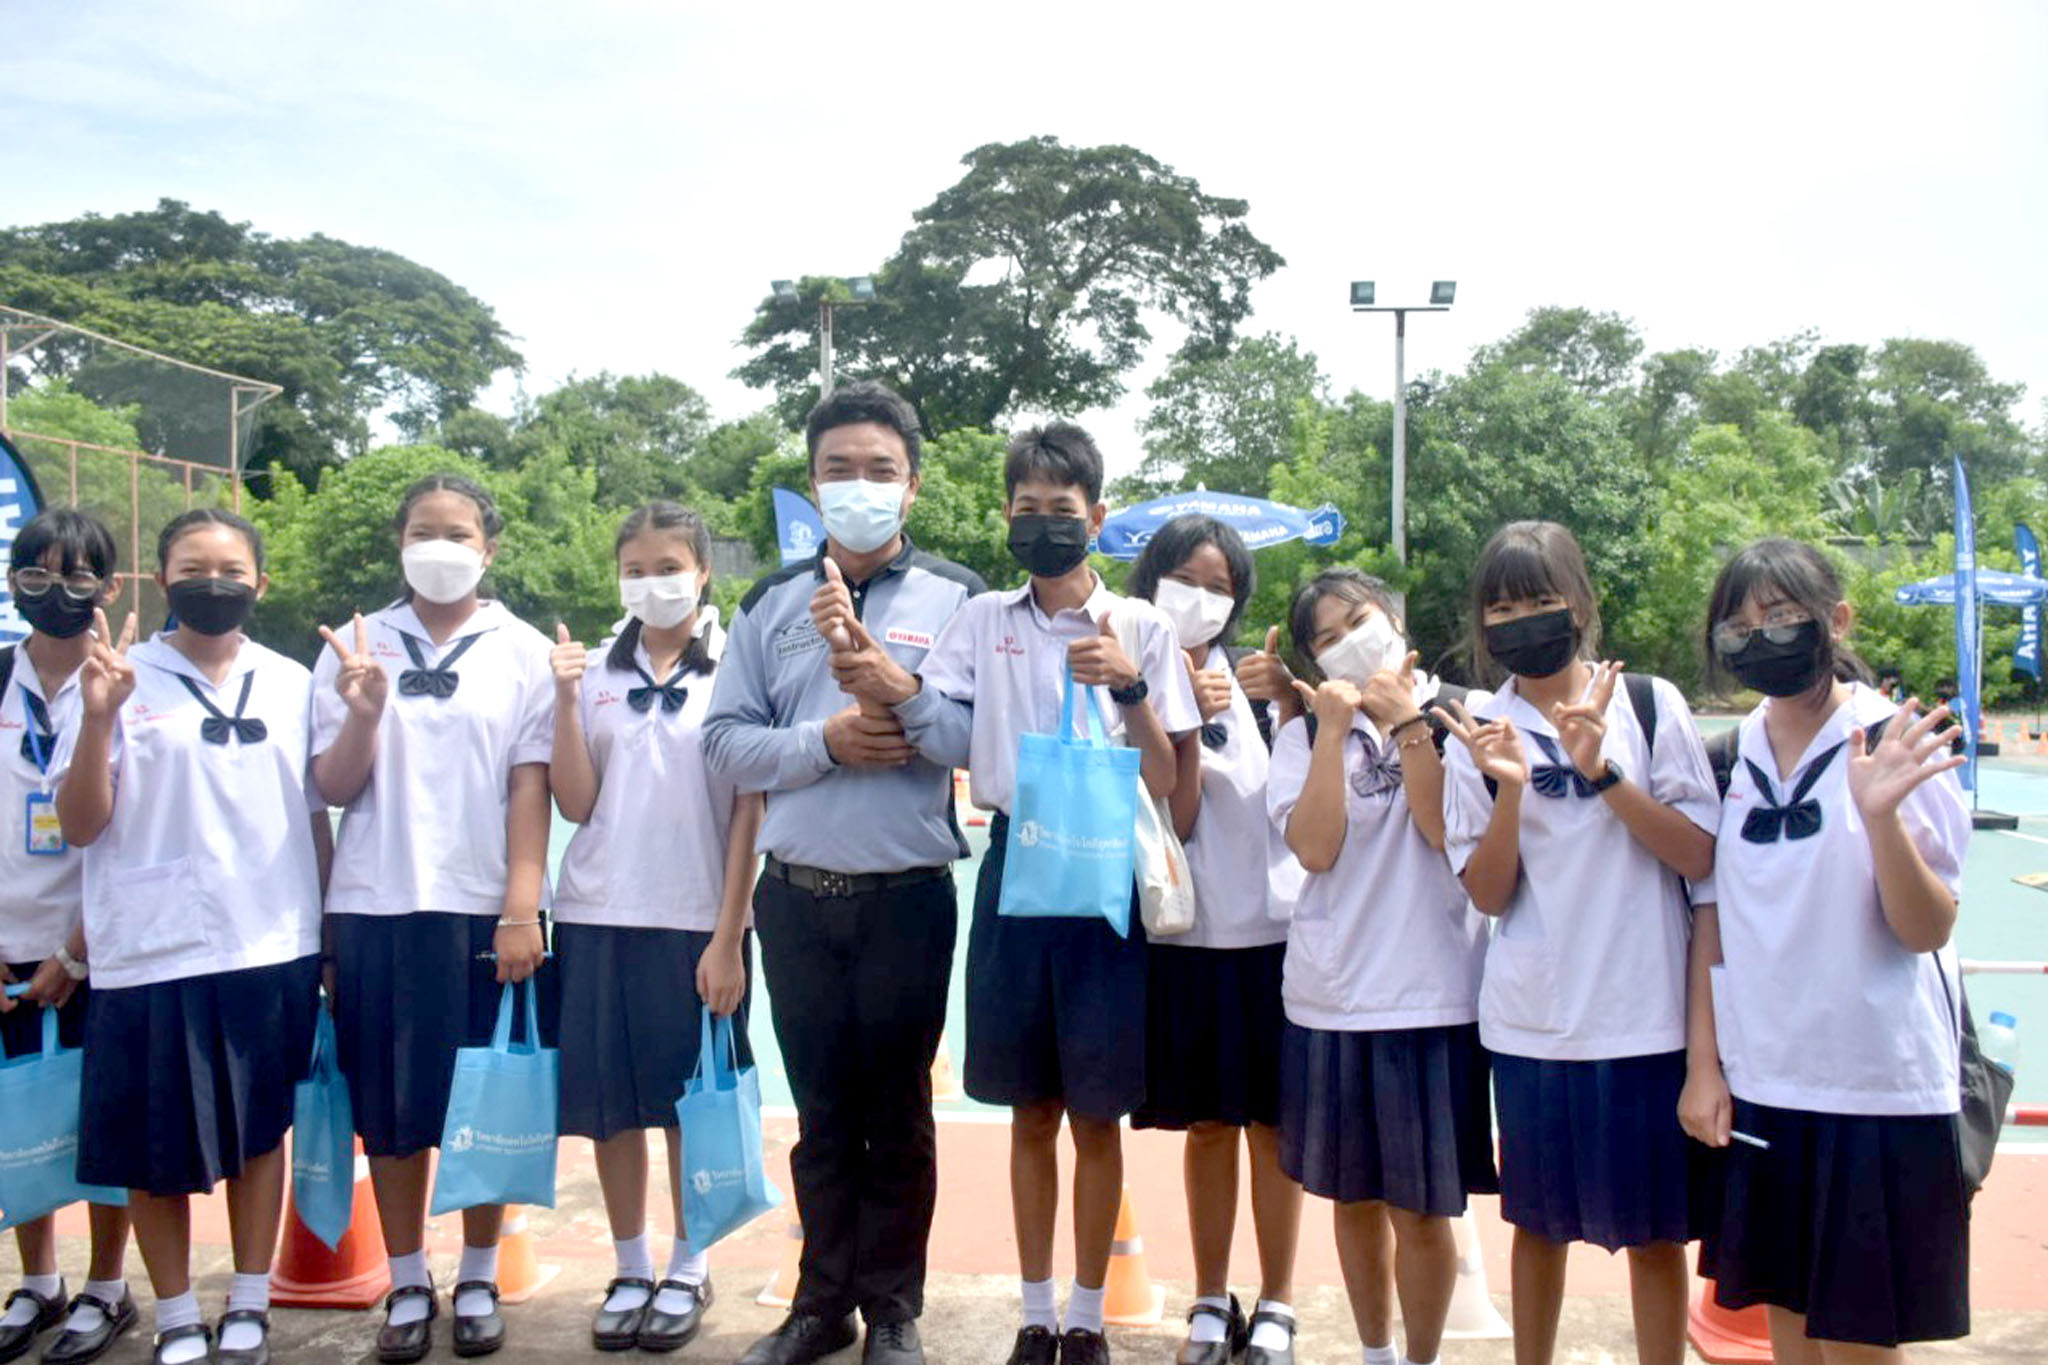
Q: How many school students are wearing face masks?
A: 9